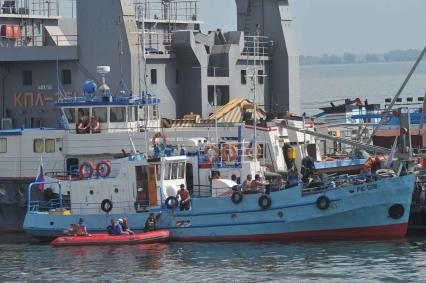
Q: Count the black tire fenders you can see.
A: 5